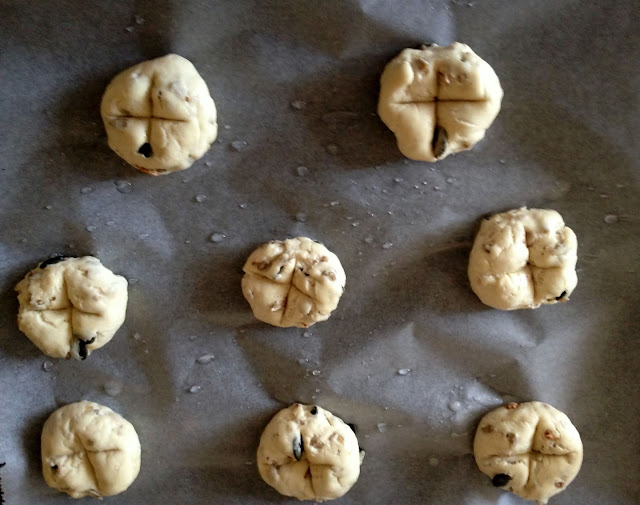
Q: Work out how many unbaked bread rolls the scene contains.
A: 8